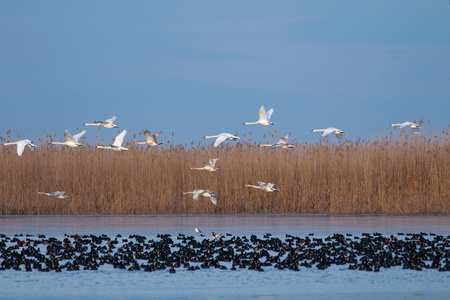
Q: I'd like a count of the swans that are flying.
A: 14